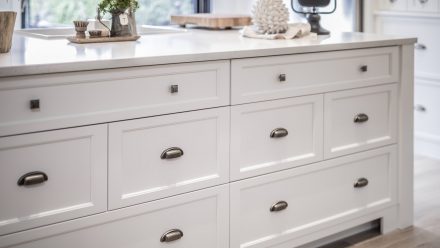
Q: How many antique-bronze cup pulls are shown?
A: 7